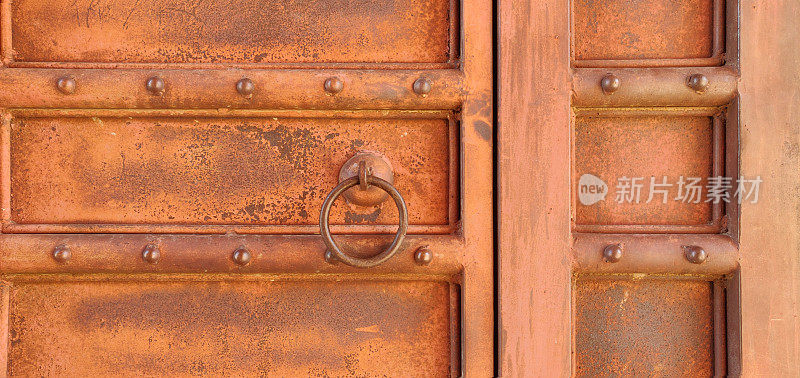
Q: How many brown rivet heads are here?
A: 14